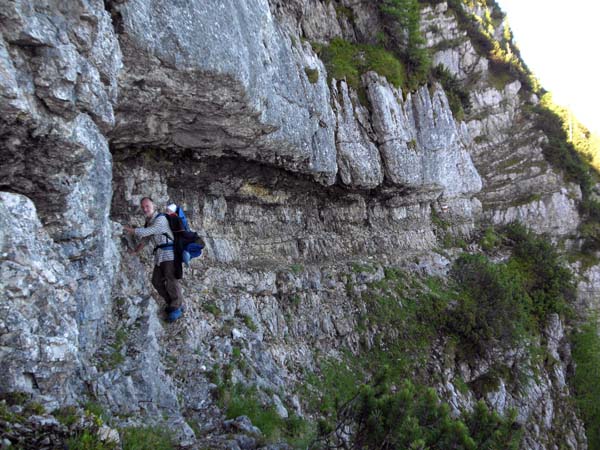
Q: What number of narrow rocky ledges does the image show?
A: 1